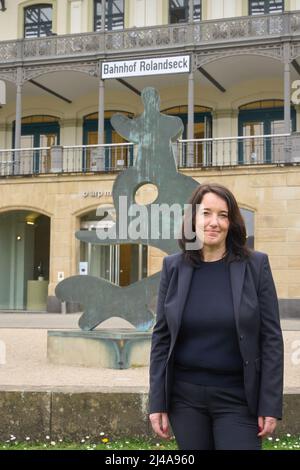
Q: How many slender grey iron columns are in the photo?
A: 4